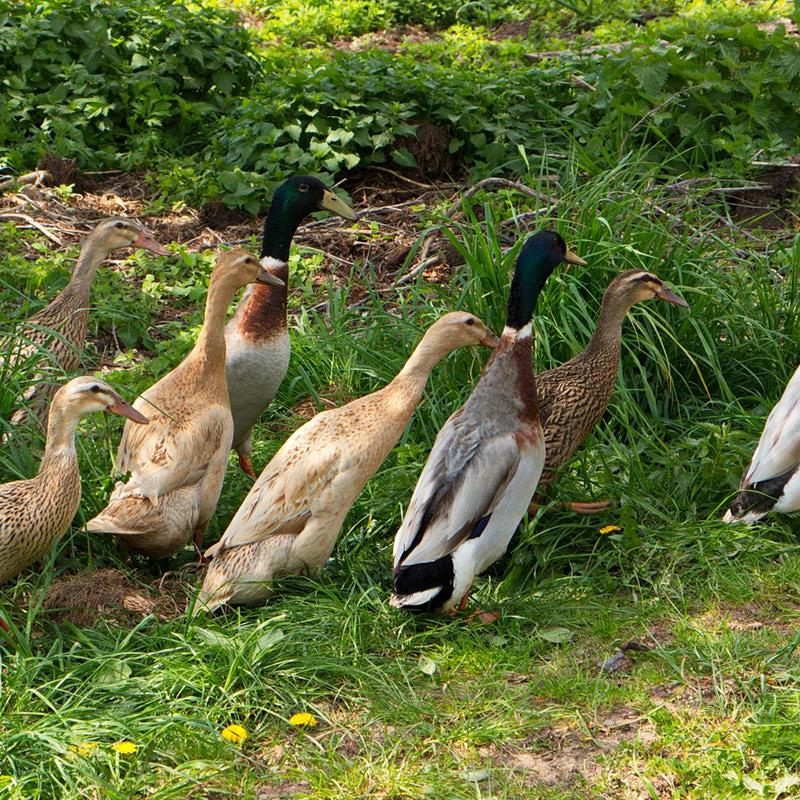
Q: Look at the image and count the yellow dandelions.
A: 5